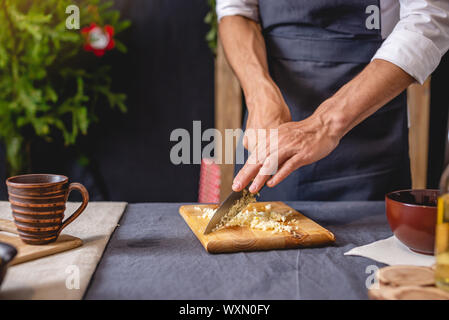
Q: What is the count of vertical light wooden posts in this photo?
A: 2